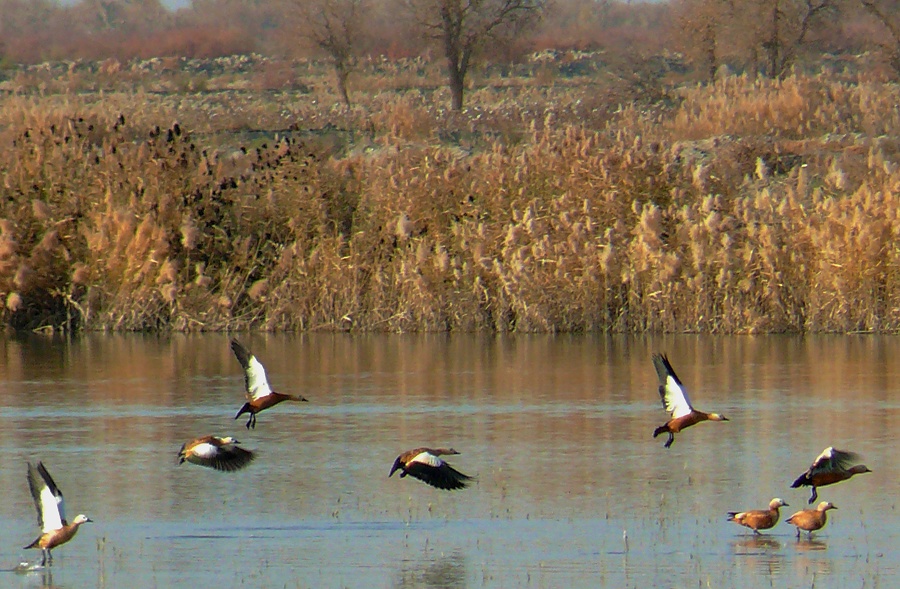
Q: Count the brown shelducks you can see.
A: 8